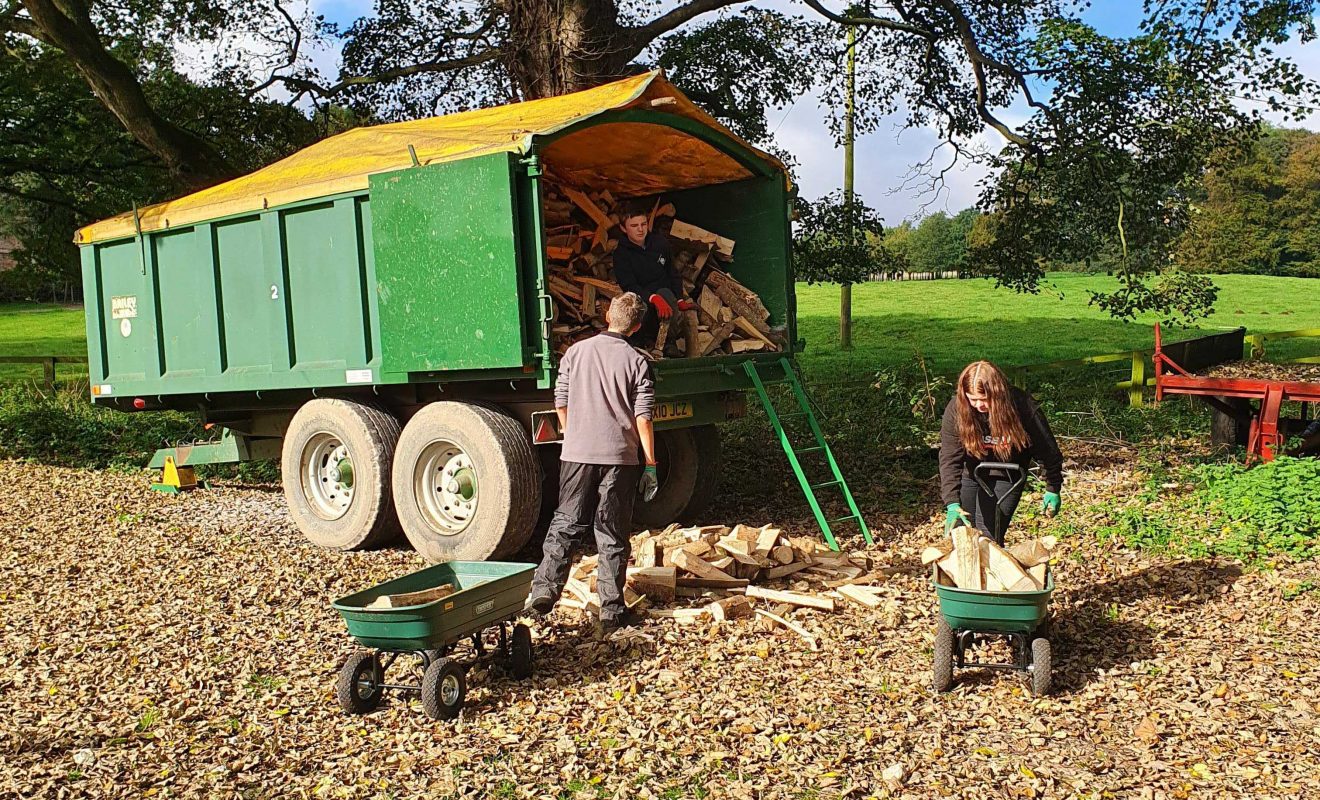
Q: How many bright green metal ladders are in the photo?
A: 1